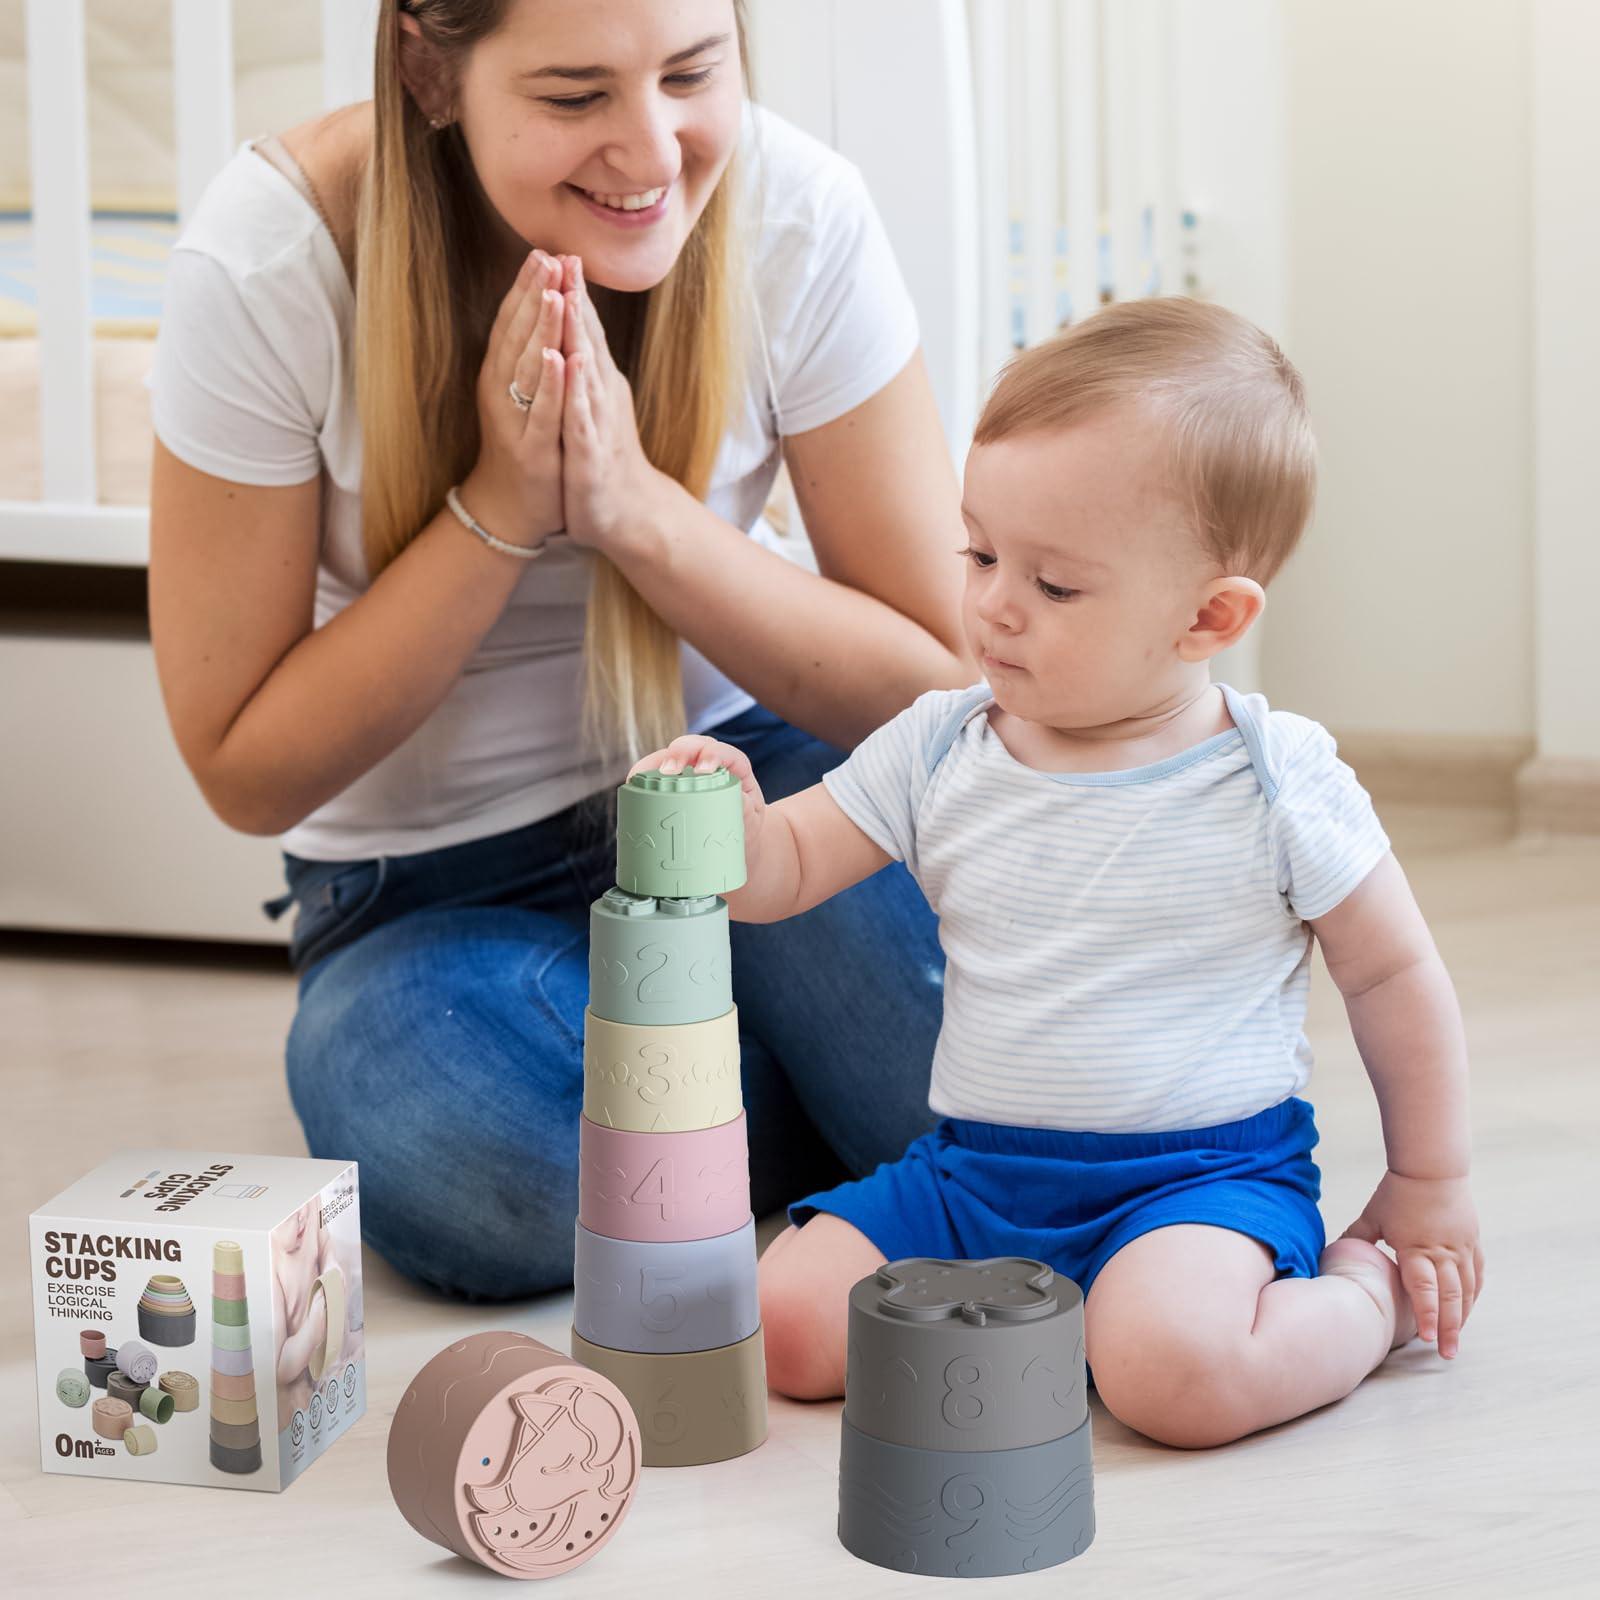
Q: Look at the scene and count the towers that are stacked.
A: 2